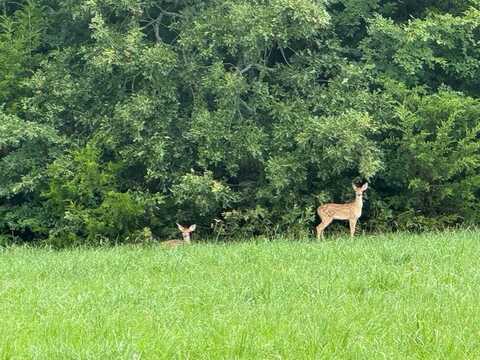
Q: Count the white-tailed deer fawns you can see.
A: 2